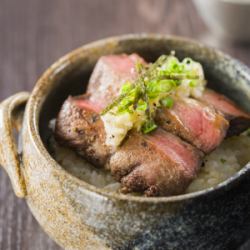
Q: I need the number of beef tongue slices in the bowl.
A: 5